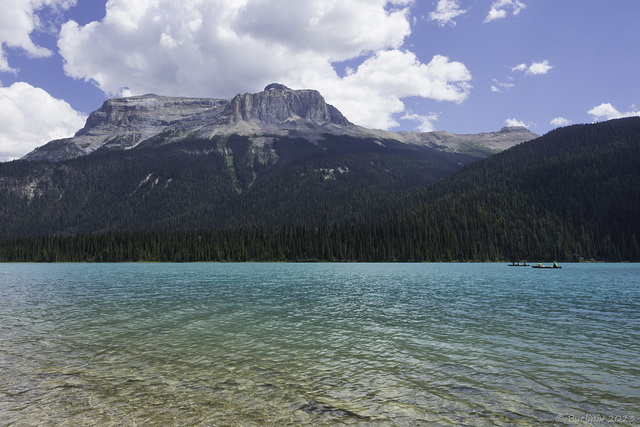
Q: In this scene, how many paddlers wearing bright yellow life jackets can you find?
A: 2